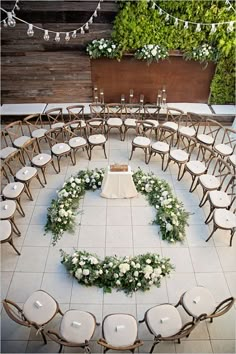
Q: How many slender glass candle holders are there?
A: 9